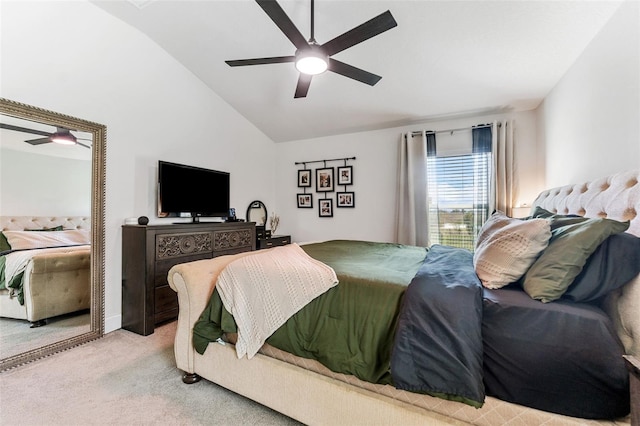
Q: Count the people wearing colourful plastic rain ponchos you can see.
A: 0